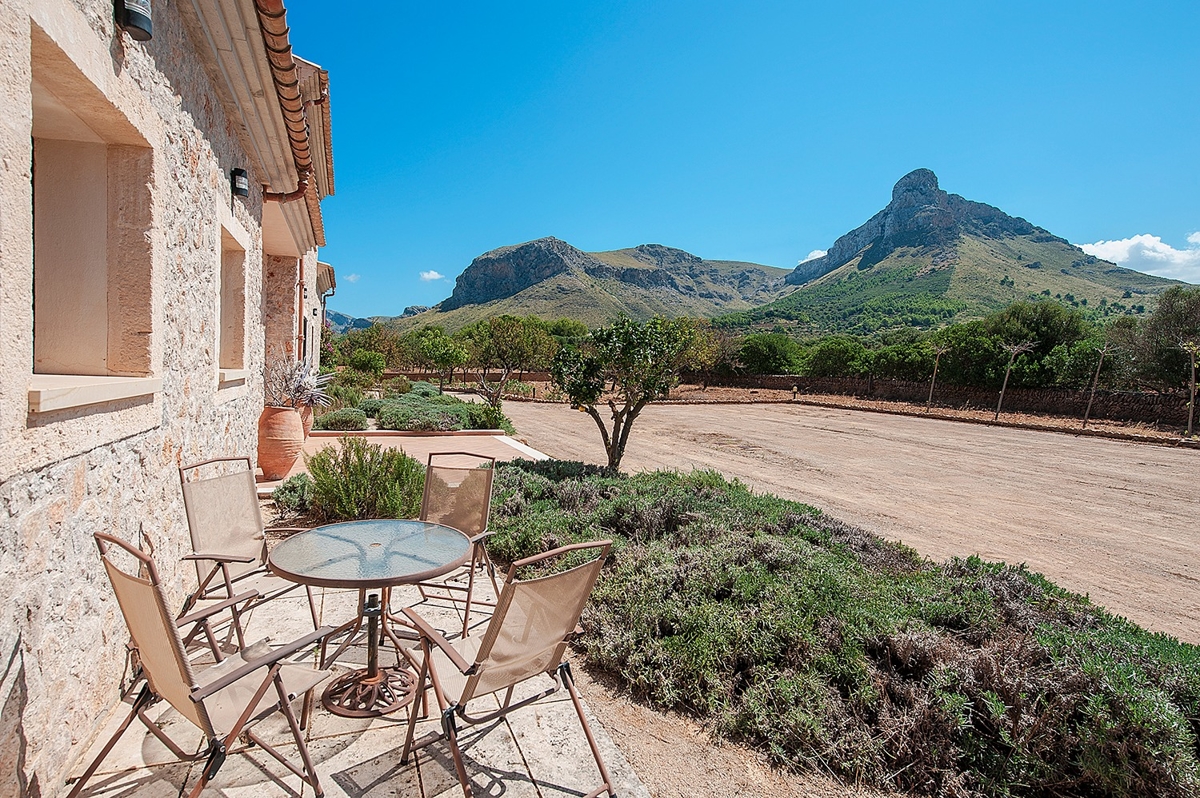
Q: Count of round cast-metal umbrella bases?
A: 1